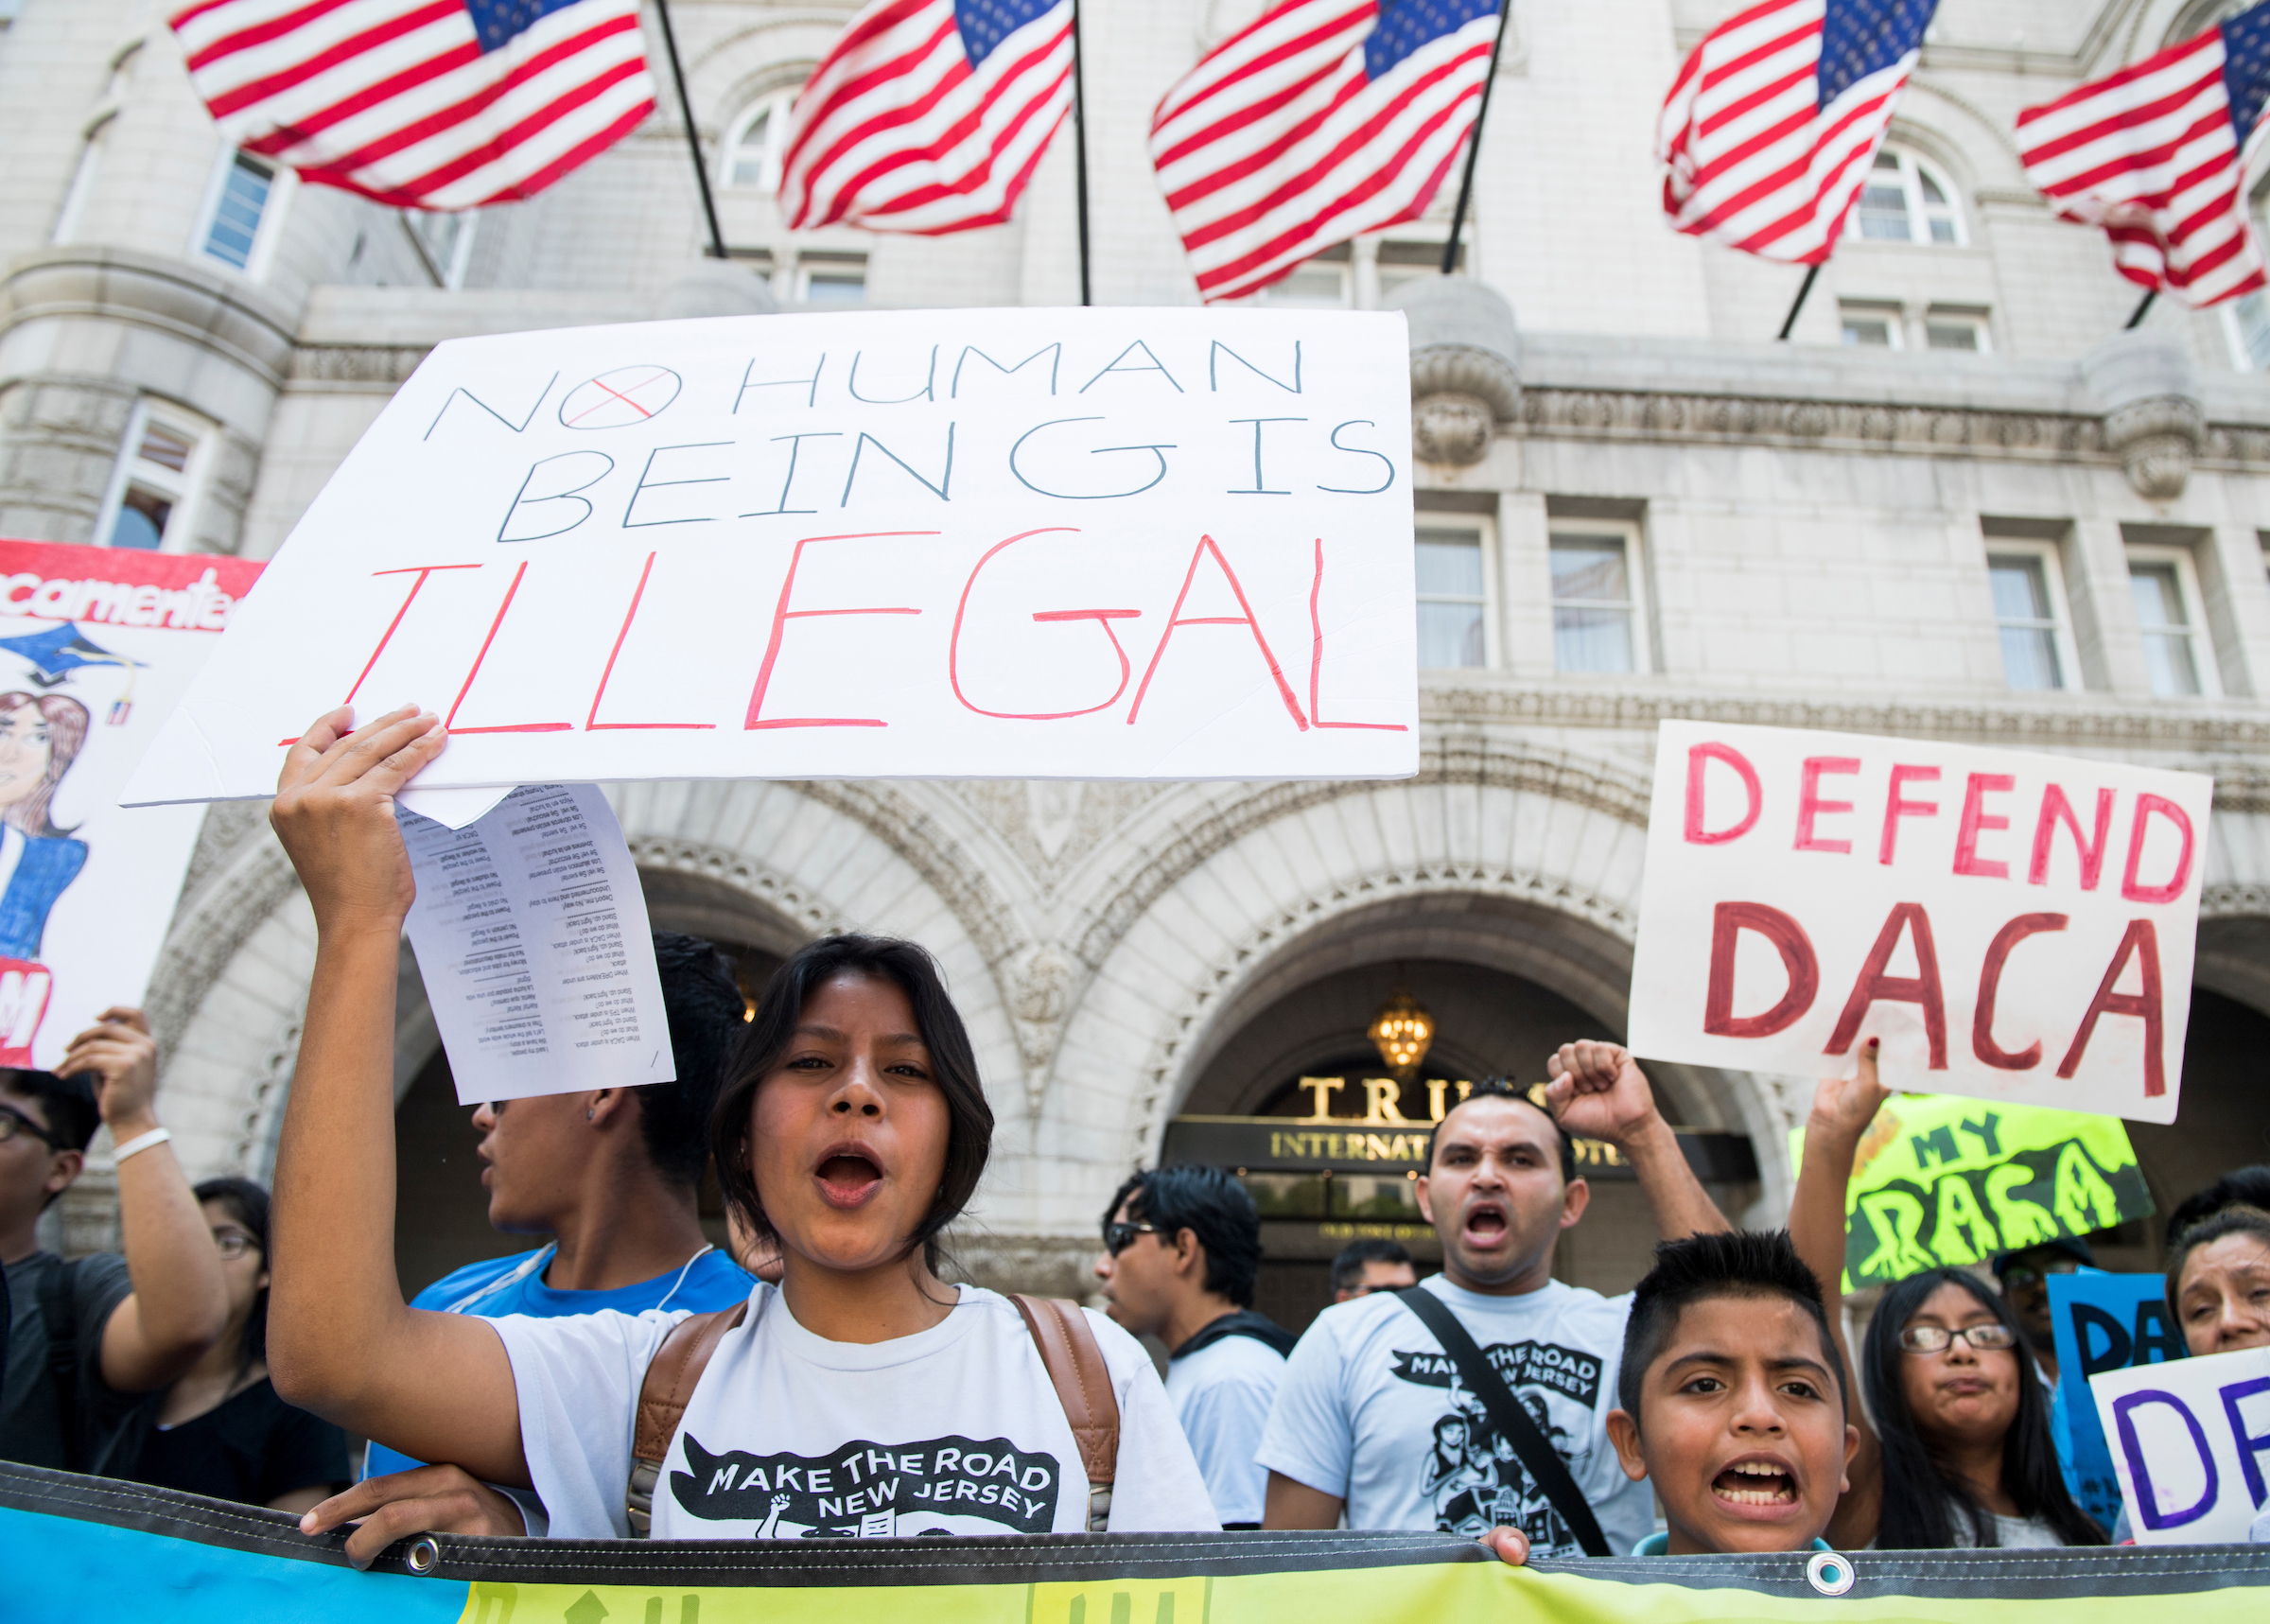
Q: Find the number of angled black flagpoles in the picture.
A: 5